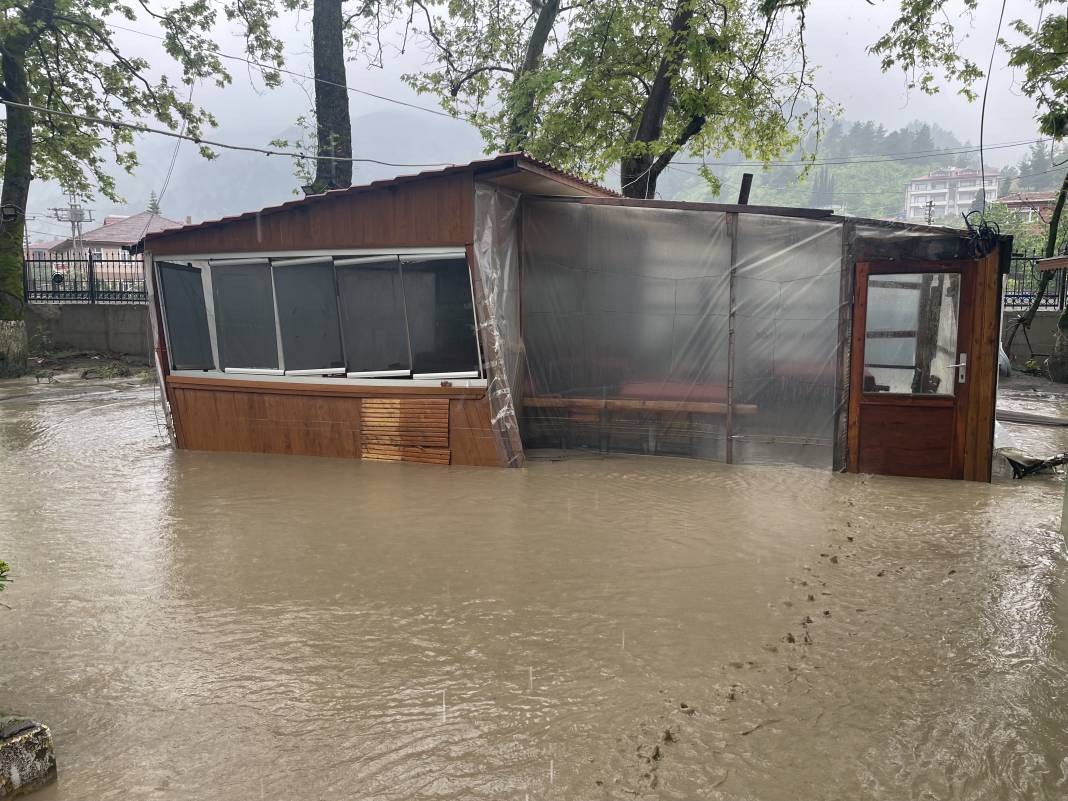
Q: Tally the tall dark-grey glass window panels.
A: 5